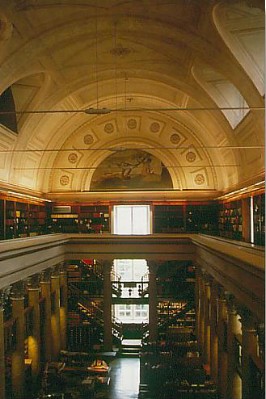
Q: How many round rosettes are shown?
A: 9